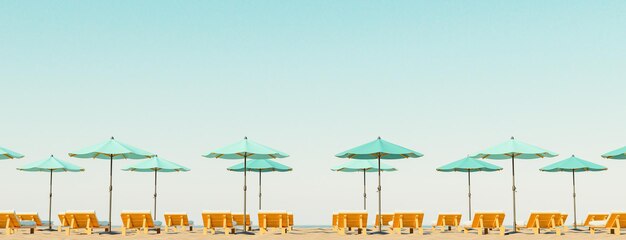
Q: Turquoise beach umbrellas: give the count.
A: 12